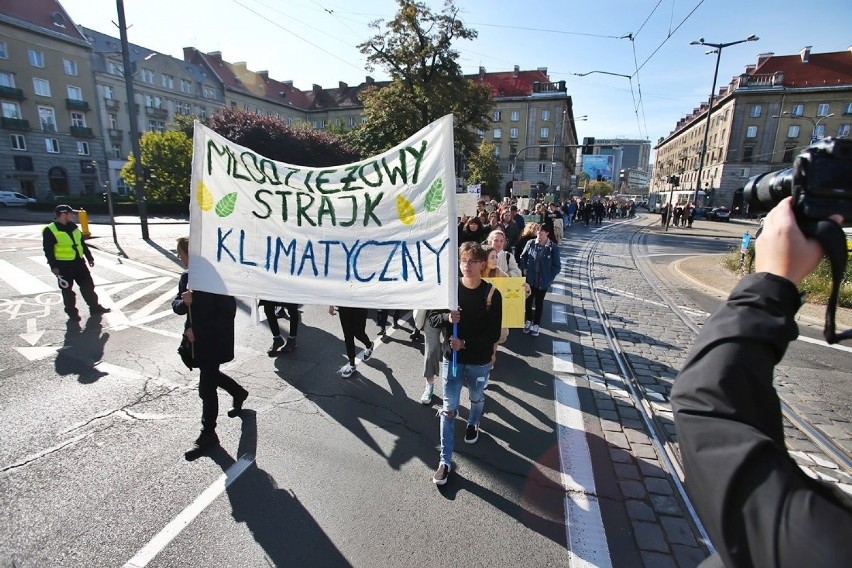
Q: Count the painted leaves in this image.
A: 4